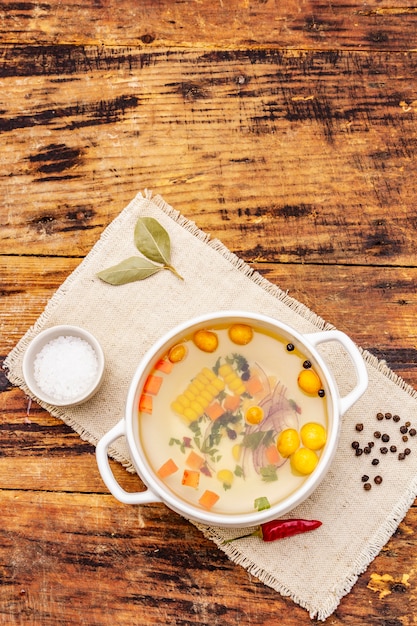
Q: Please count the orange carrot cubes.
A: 11